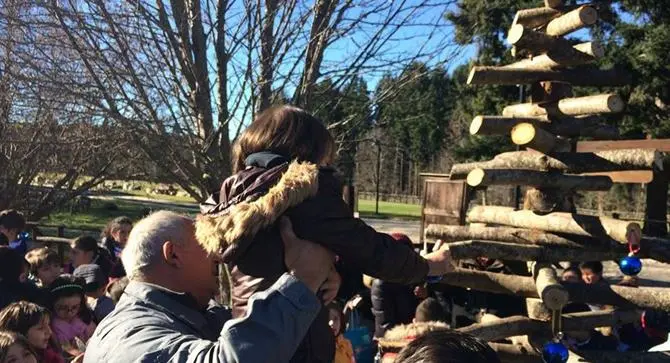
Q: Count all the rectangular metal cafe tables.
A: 0